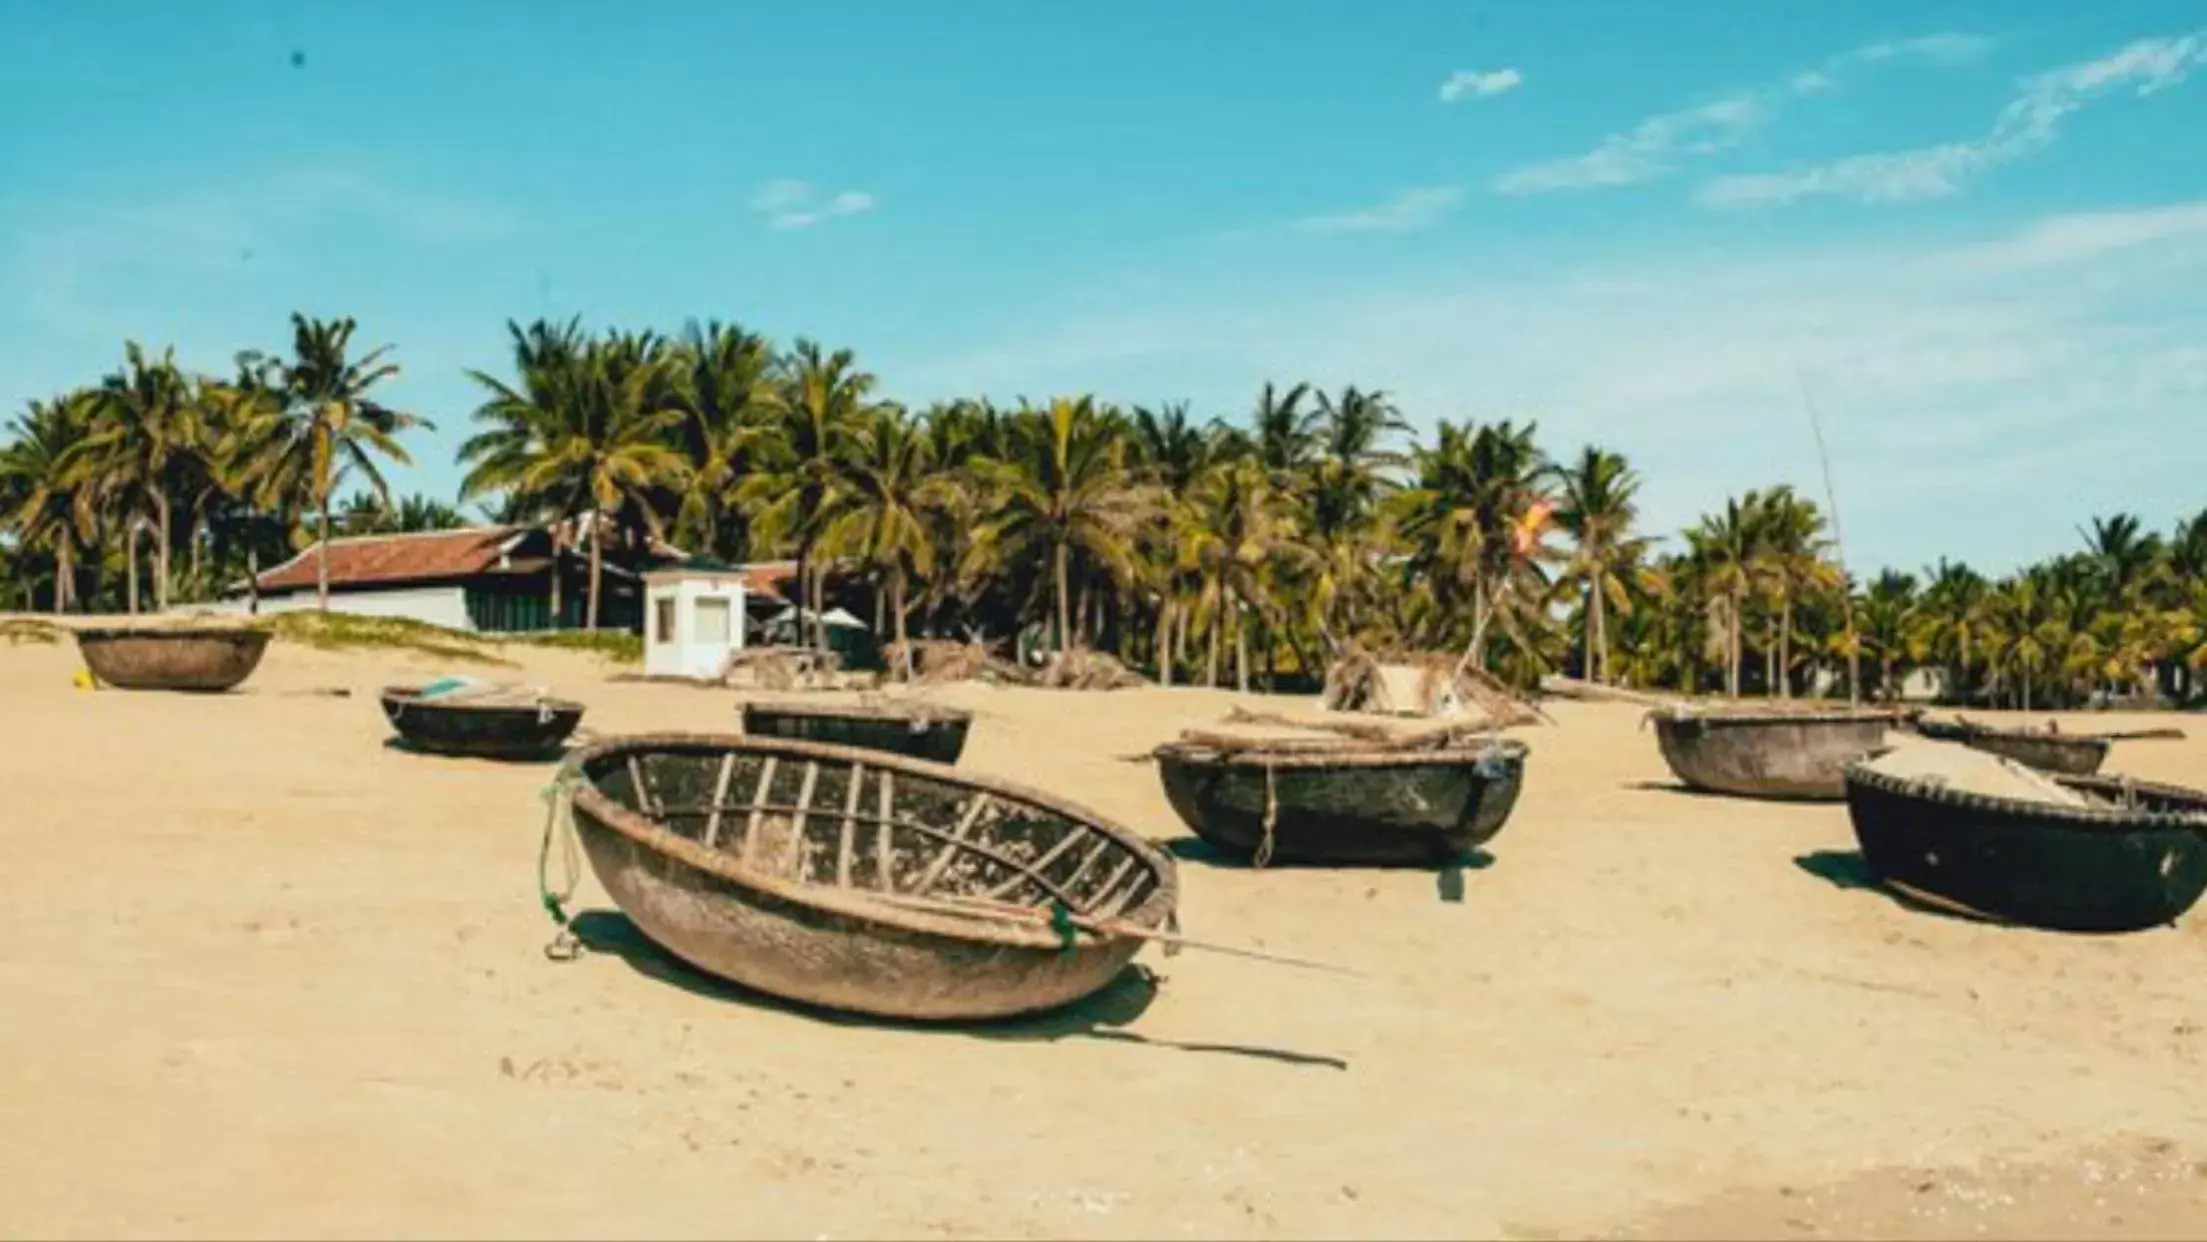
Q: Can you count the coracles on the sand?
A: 8